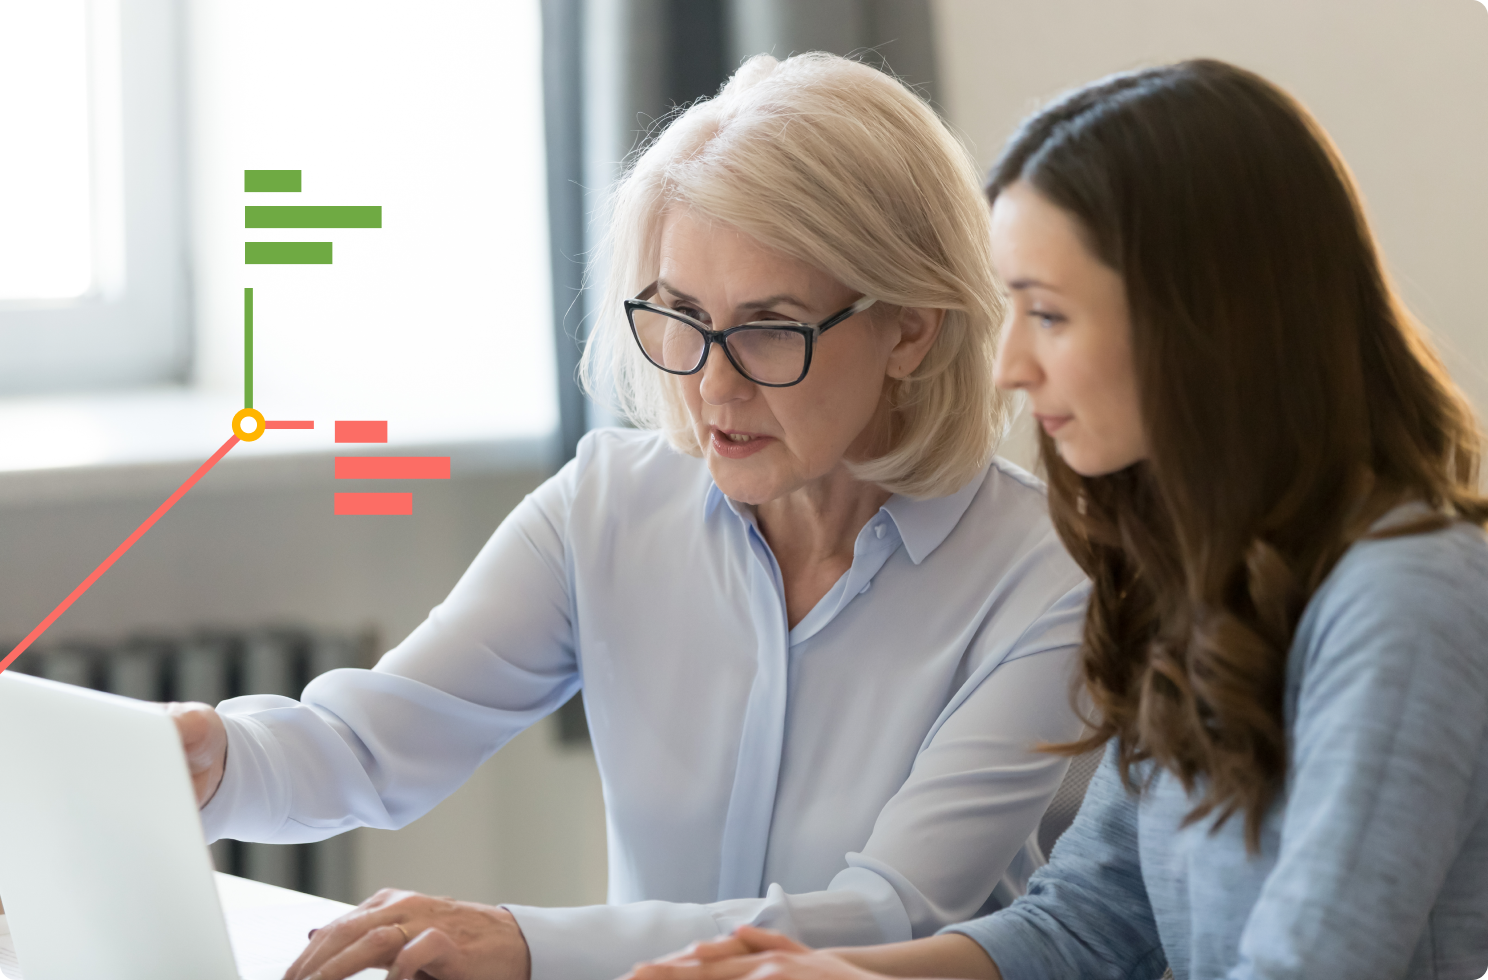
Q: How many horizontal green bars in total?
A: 3